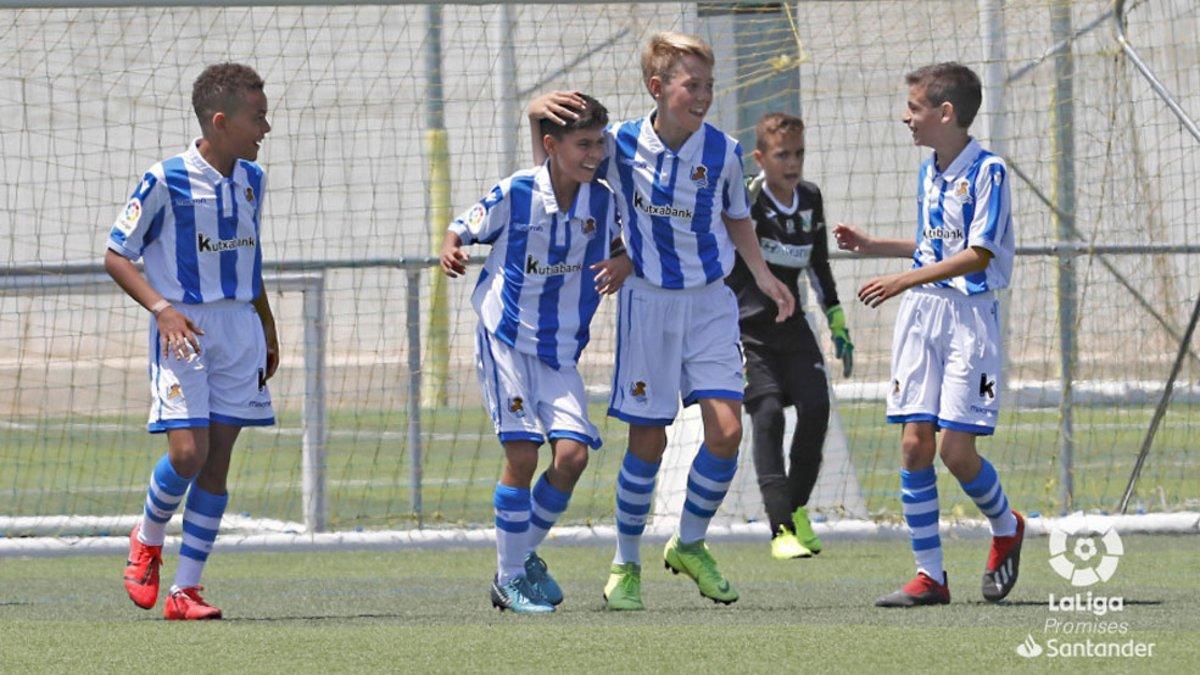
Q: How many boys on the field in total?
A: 5